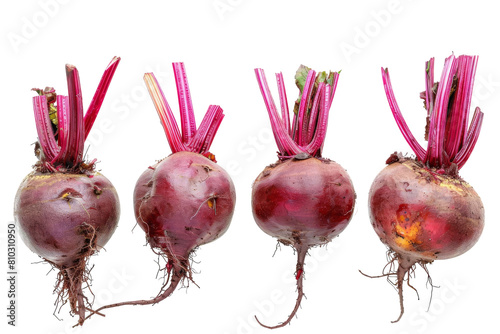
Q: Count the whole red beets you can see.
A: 4